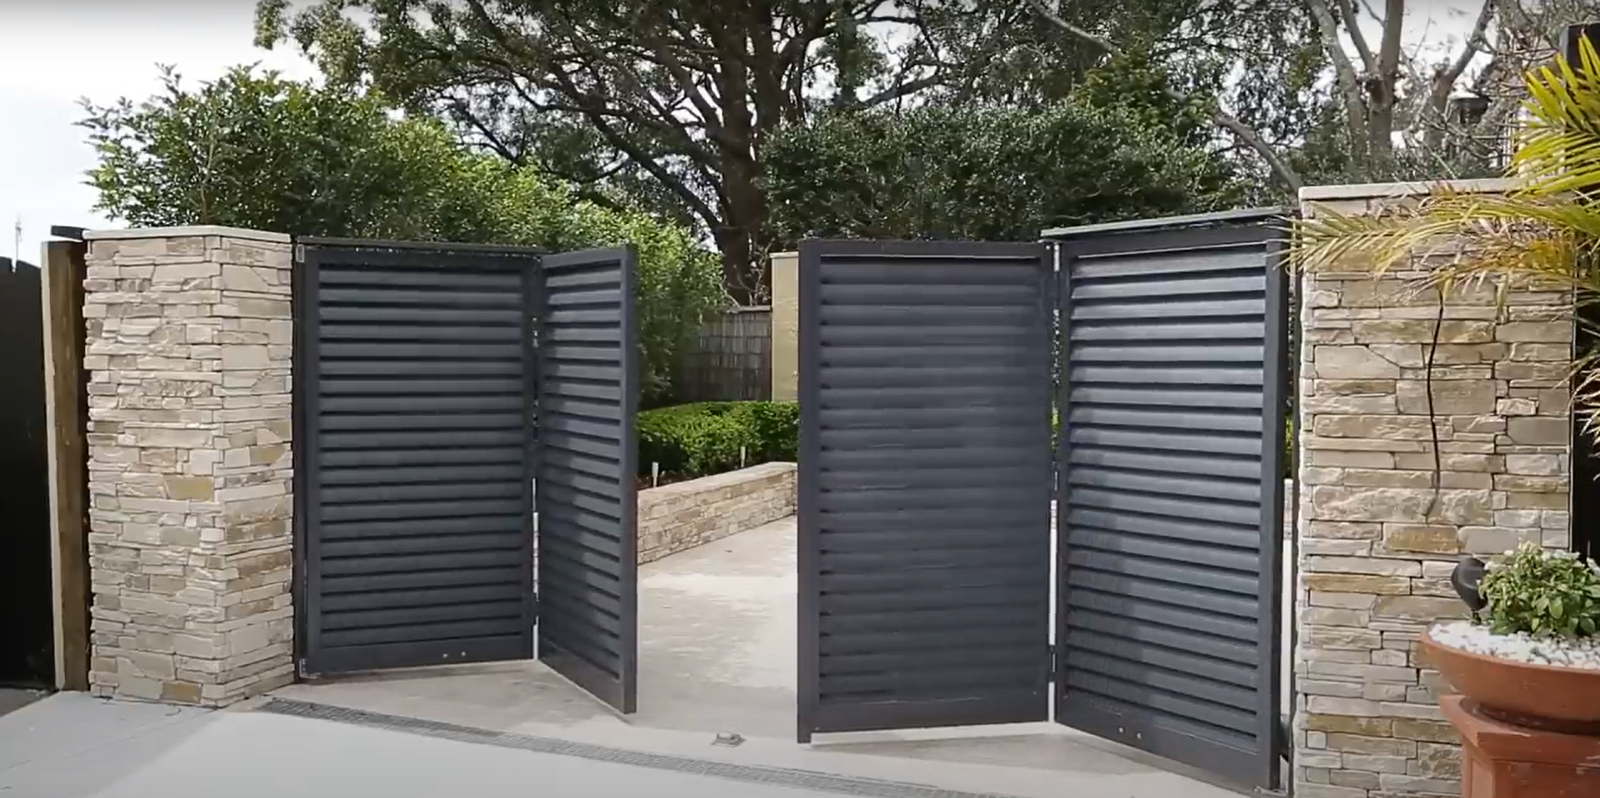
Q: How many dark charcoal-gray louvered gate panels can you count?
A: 4